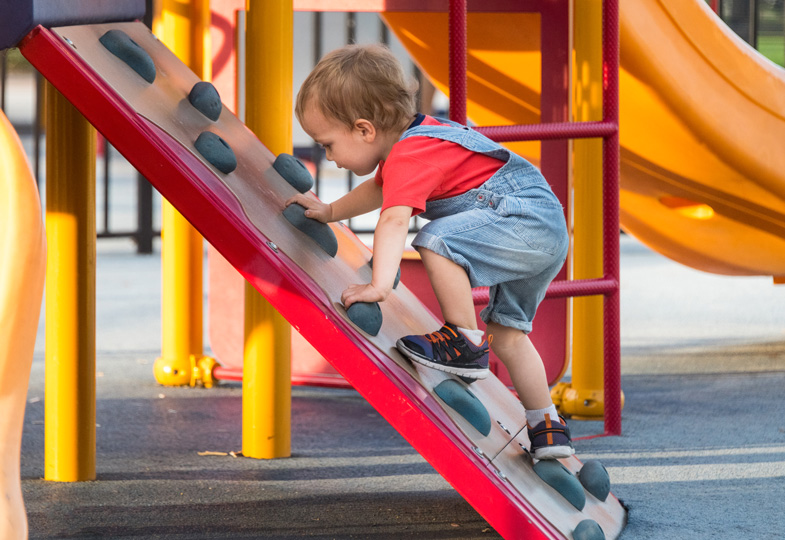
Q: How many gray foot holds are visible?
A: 12